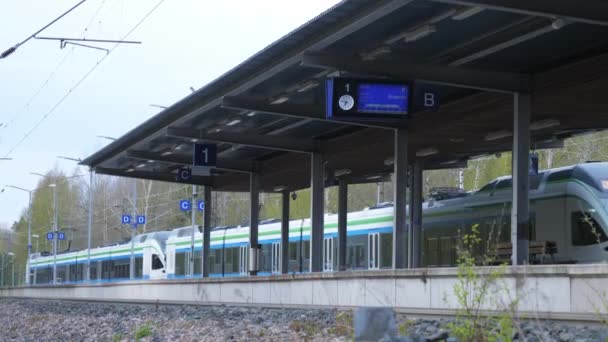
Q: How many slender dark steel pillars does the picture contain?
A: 8